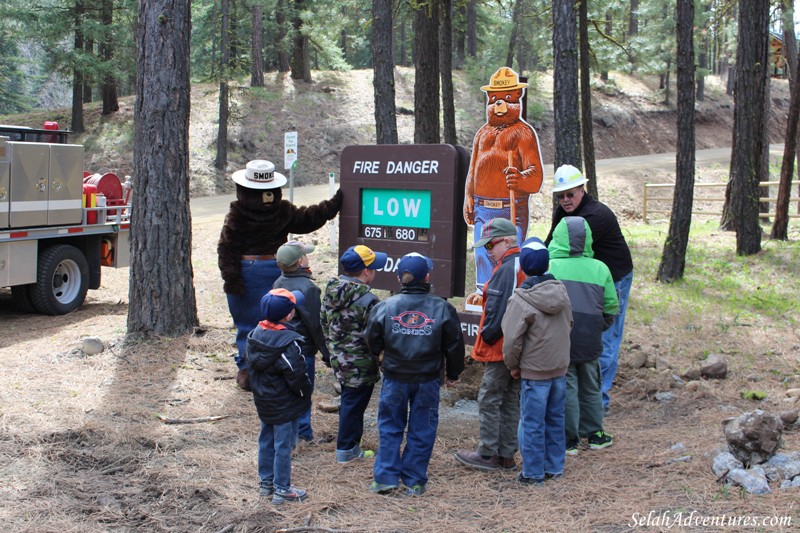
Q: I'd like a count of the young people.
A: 7